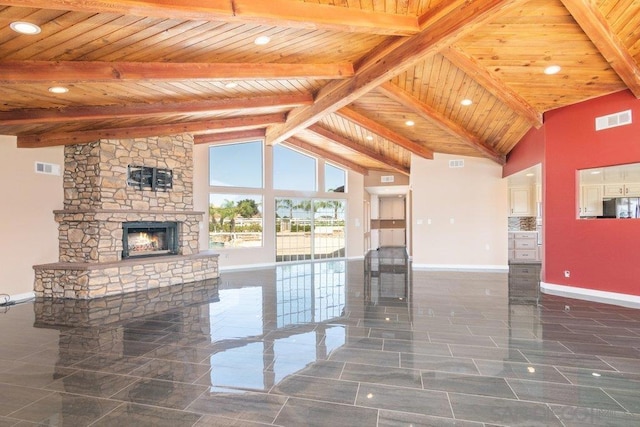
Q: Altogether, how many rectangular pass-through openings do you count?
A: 1